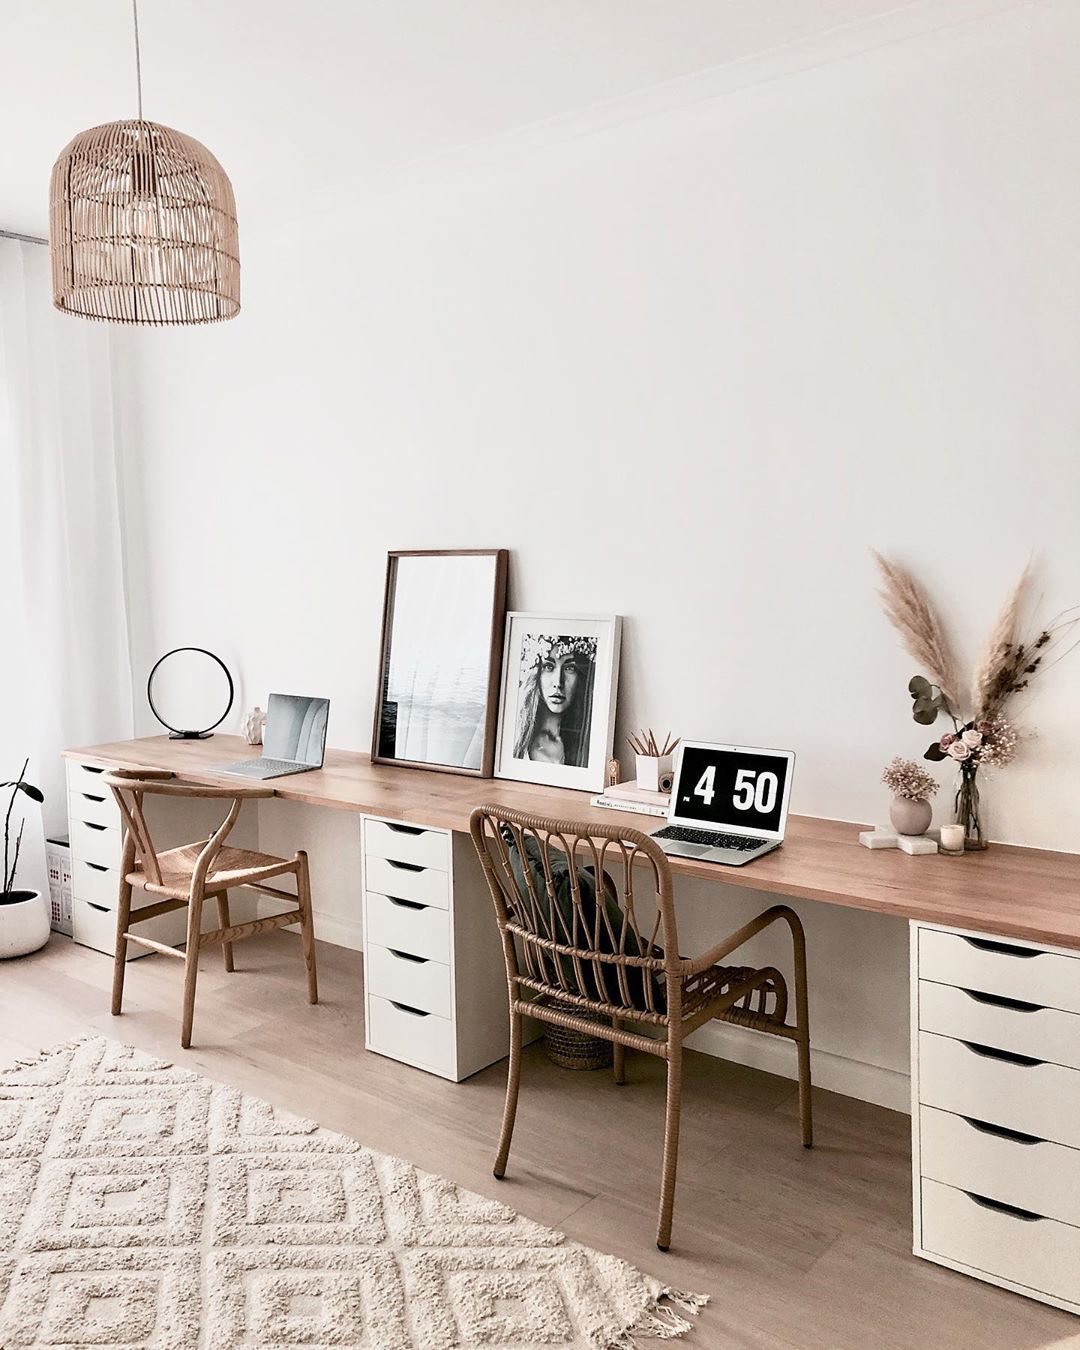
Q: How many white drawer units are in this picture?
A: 3